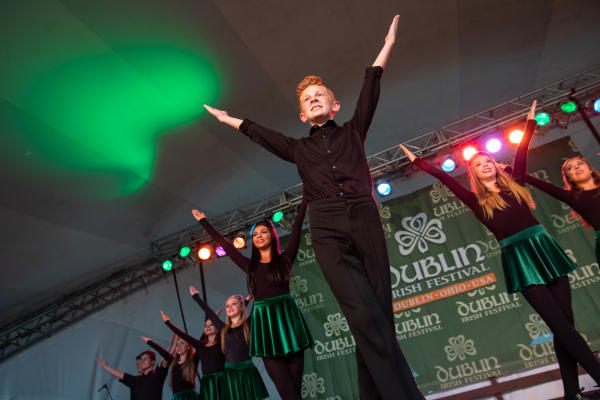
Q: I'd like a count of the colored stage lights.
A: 14